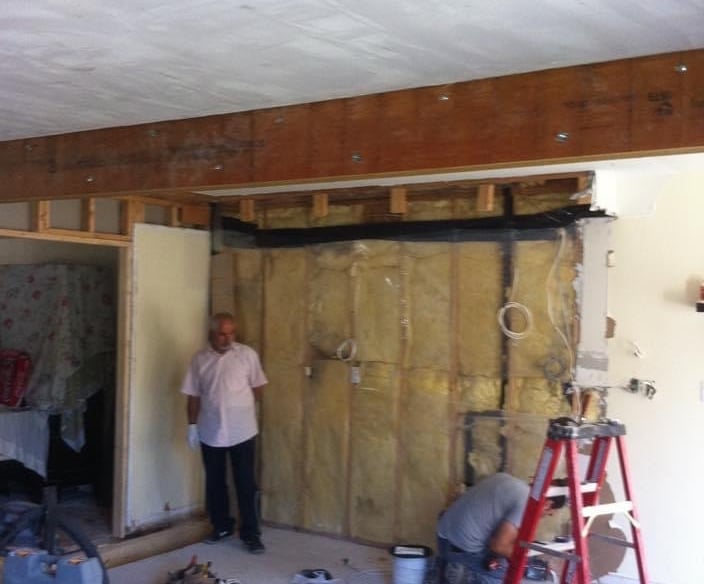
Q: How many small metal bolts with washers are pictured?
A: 9